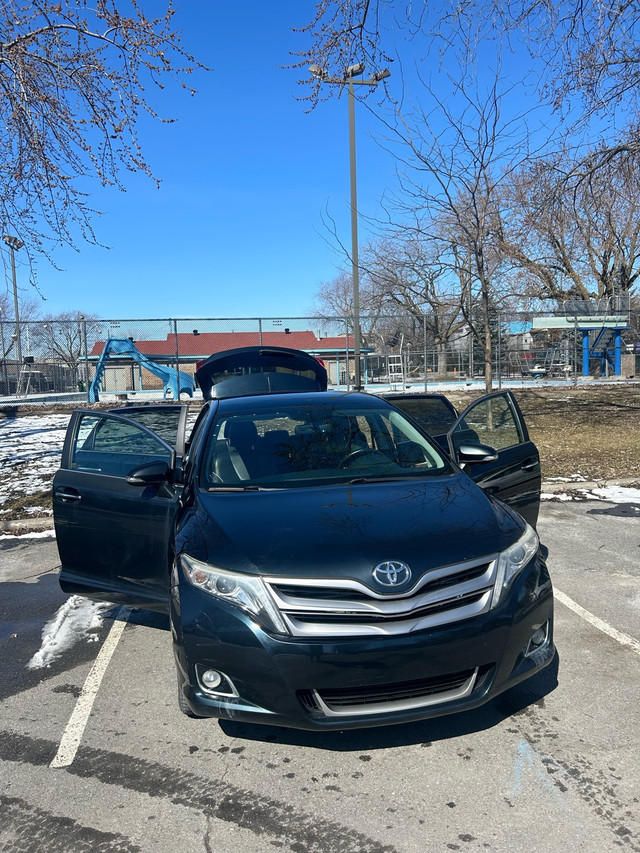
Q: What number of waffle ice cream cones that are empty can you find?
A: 0